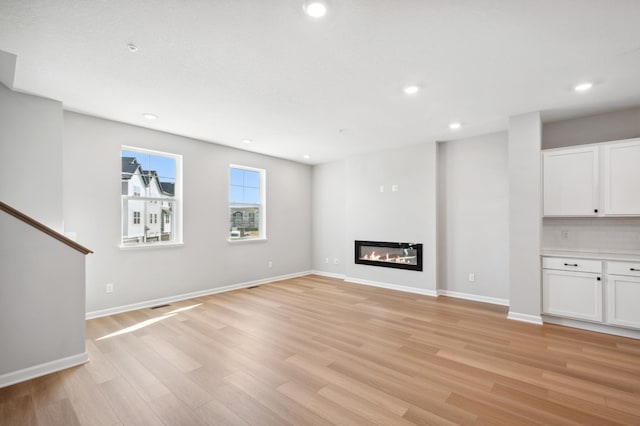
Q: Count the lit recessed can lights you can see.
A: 7